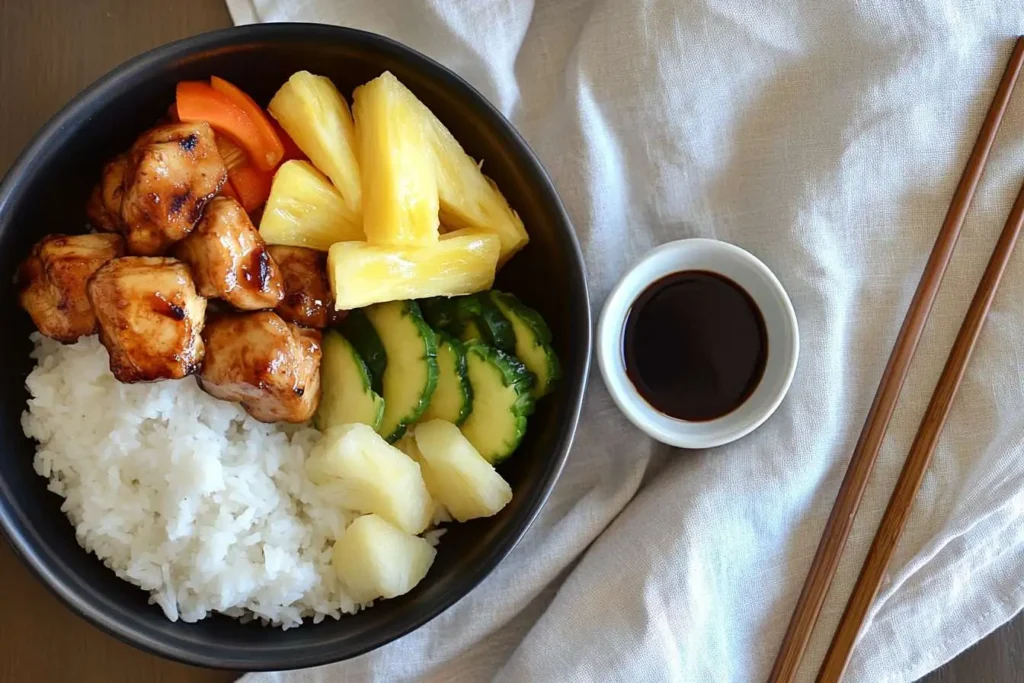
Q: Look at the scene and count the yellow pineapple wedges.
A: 5